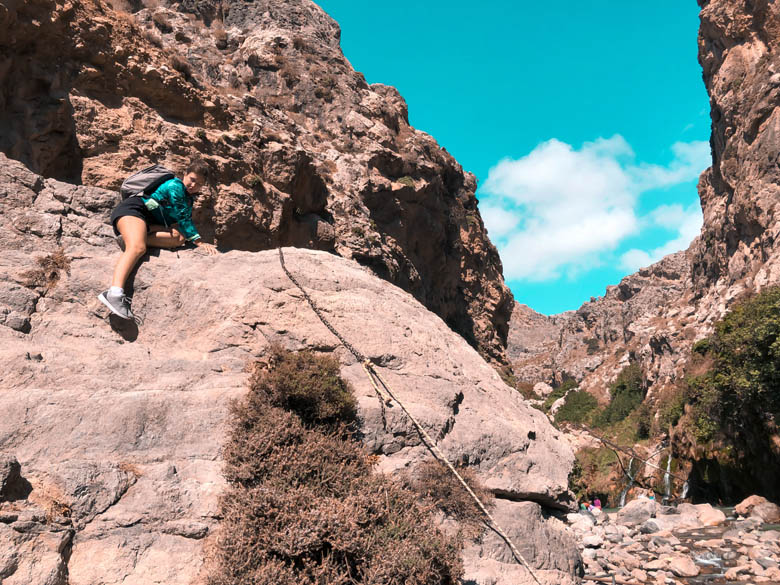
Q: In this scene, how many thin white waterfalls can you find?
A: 3